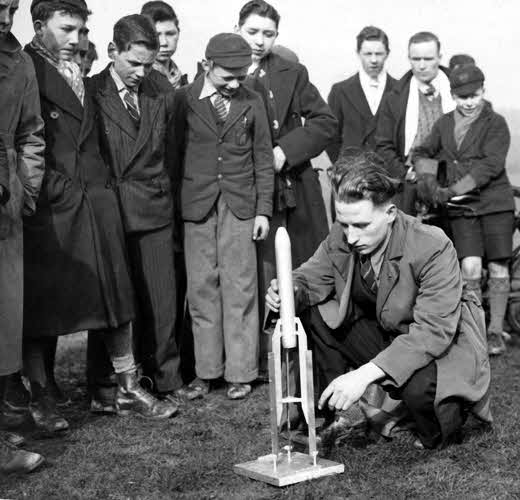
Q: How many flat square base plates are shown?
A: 1